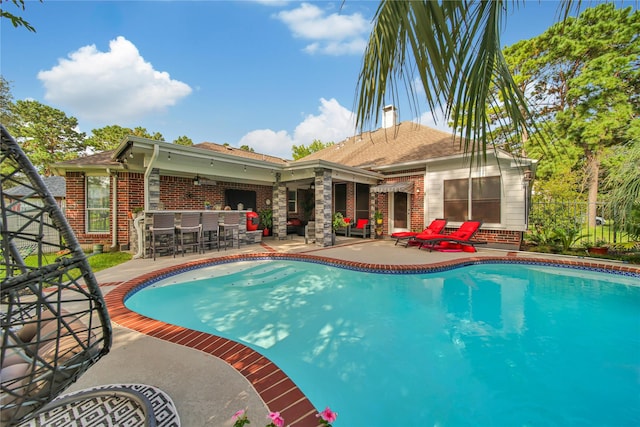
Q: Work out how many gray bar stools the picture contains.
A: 4